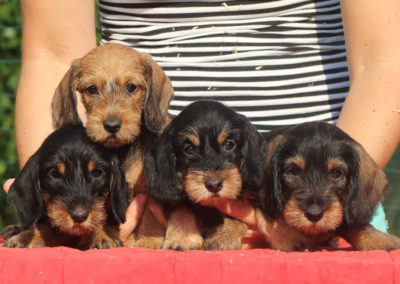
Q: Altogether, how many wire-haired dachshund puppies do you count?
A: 4